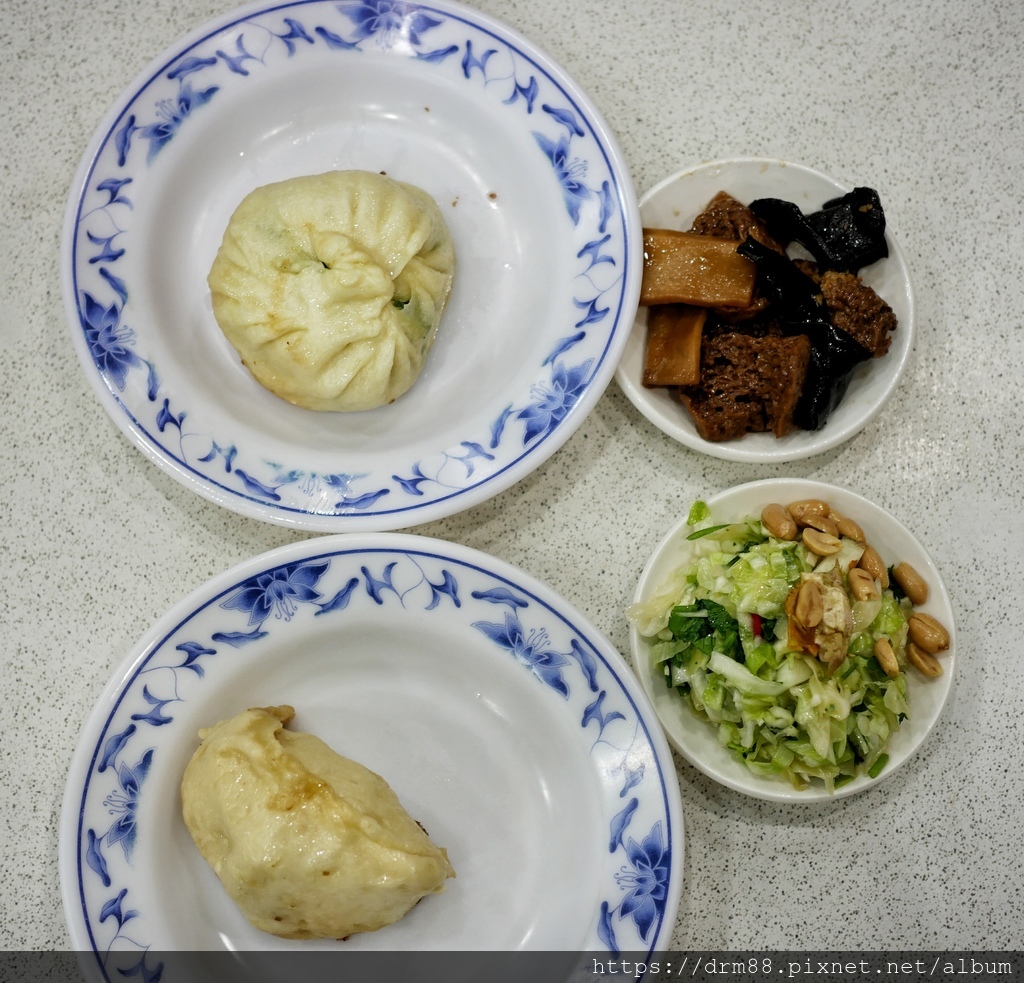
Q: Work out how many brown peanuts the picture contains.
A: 13